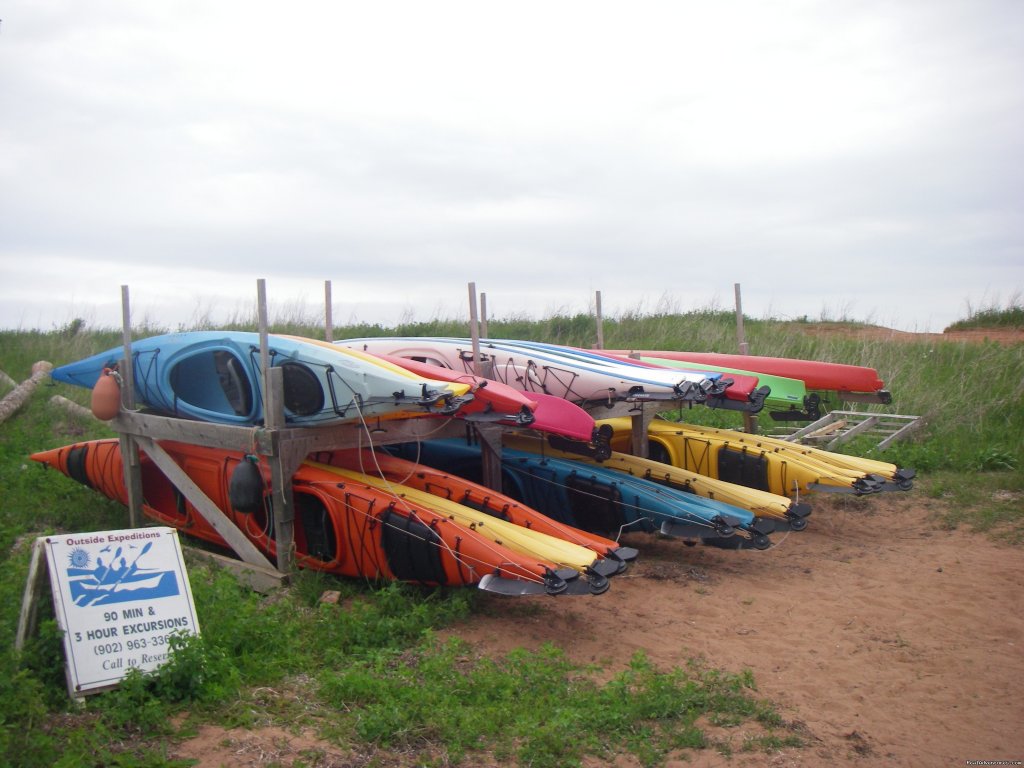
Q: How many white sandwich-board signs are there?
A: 1